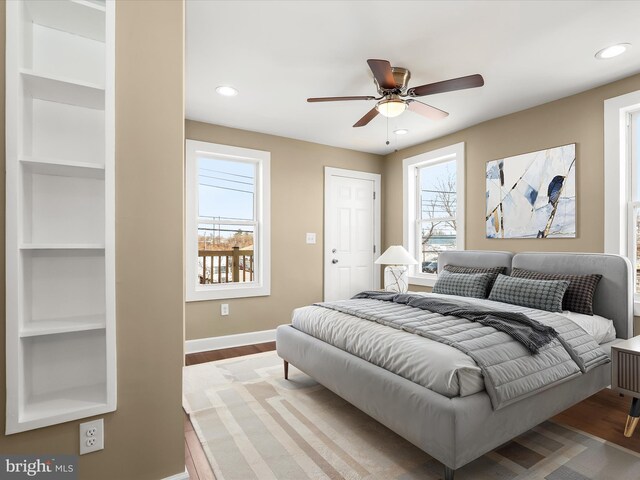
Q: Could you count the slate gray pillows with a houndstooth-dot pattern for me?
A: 2